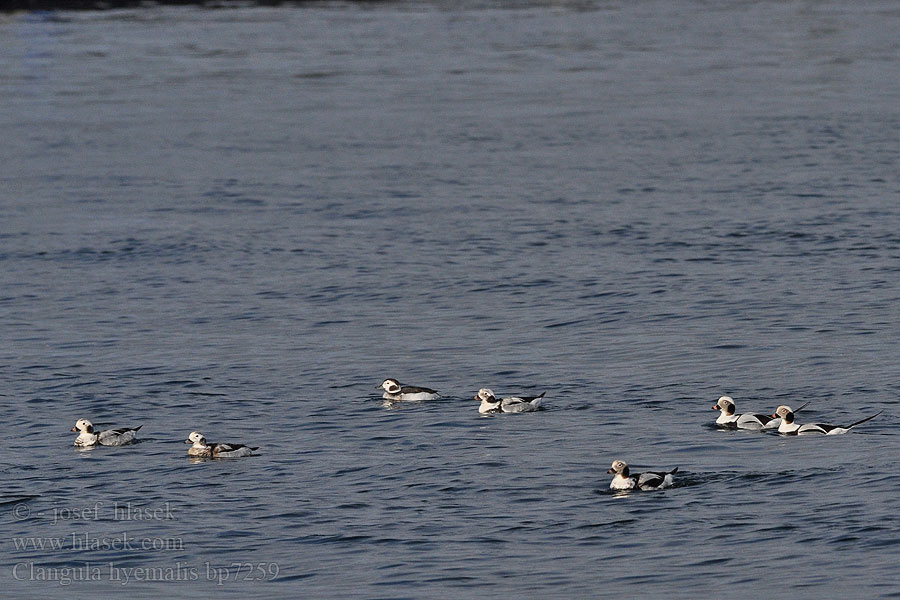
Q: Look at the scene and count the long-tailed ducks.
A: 7